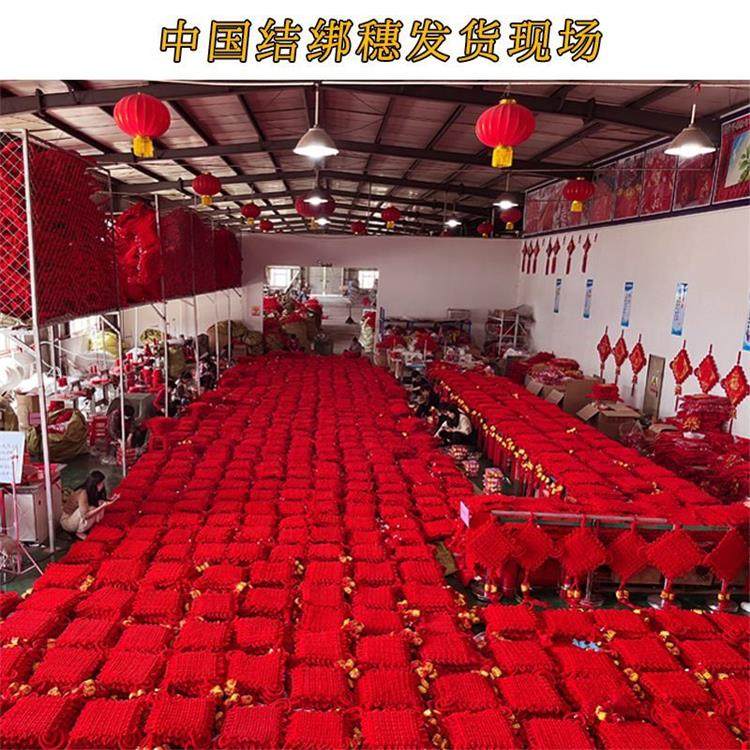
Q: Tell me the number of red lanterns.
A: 11